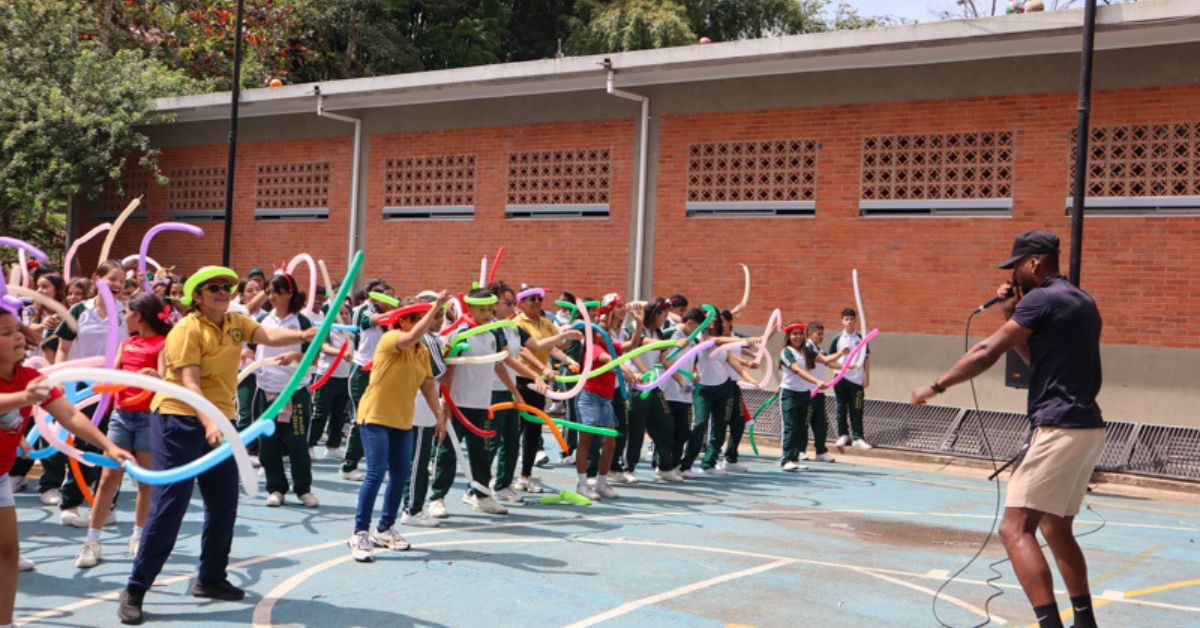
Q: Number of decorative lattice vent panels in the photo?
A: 8